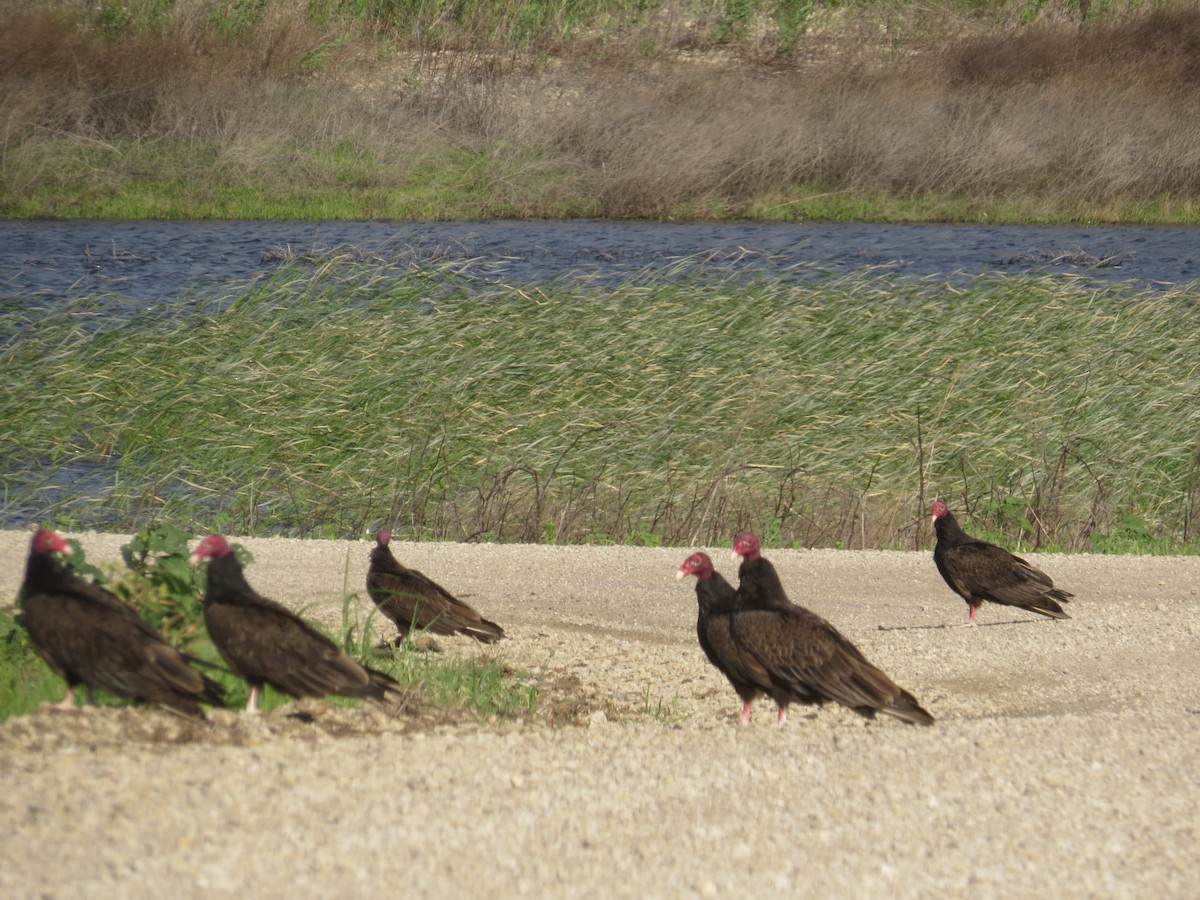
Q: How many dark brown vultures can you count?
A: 6